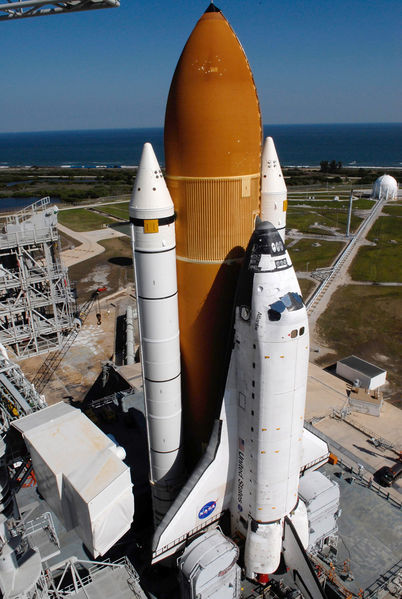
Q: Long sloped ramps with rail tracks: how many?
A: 1